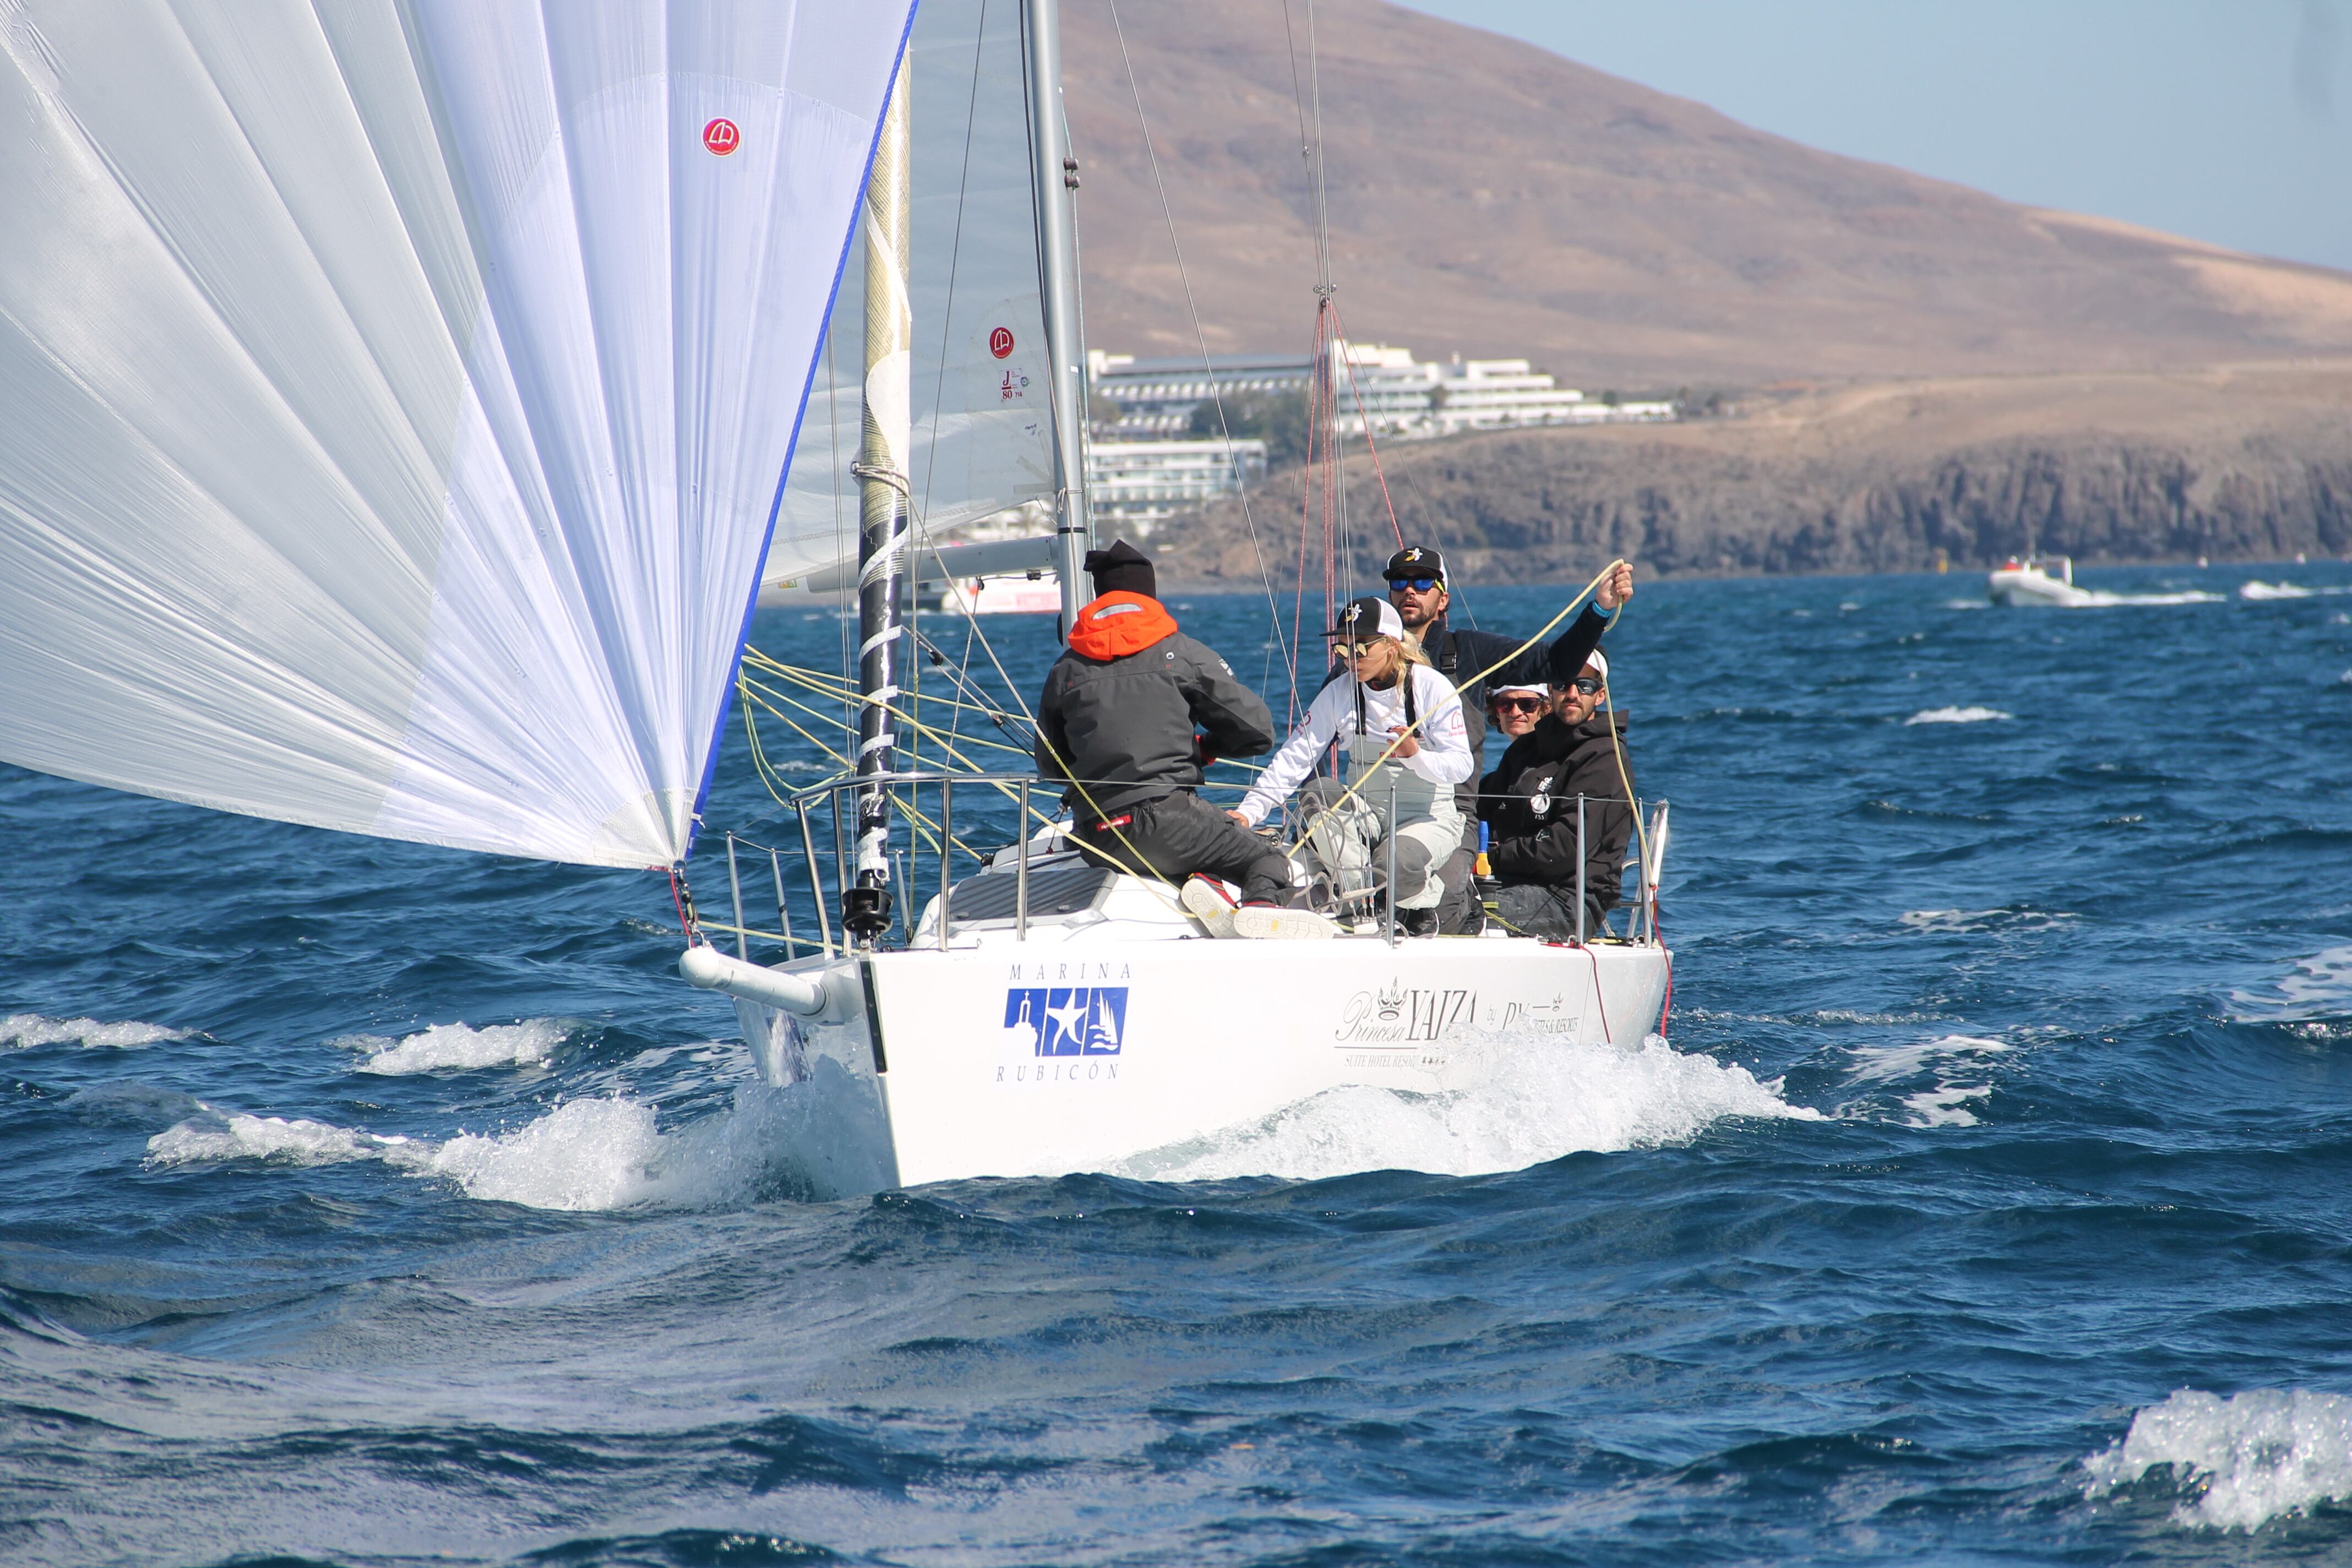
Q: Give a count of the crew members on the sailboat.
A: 5